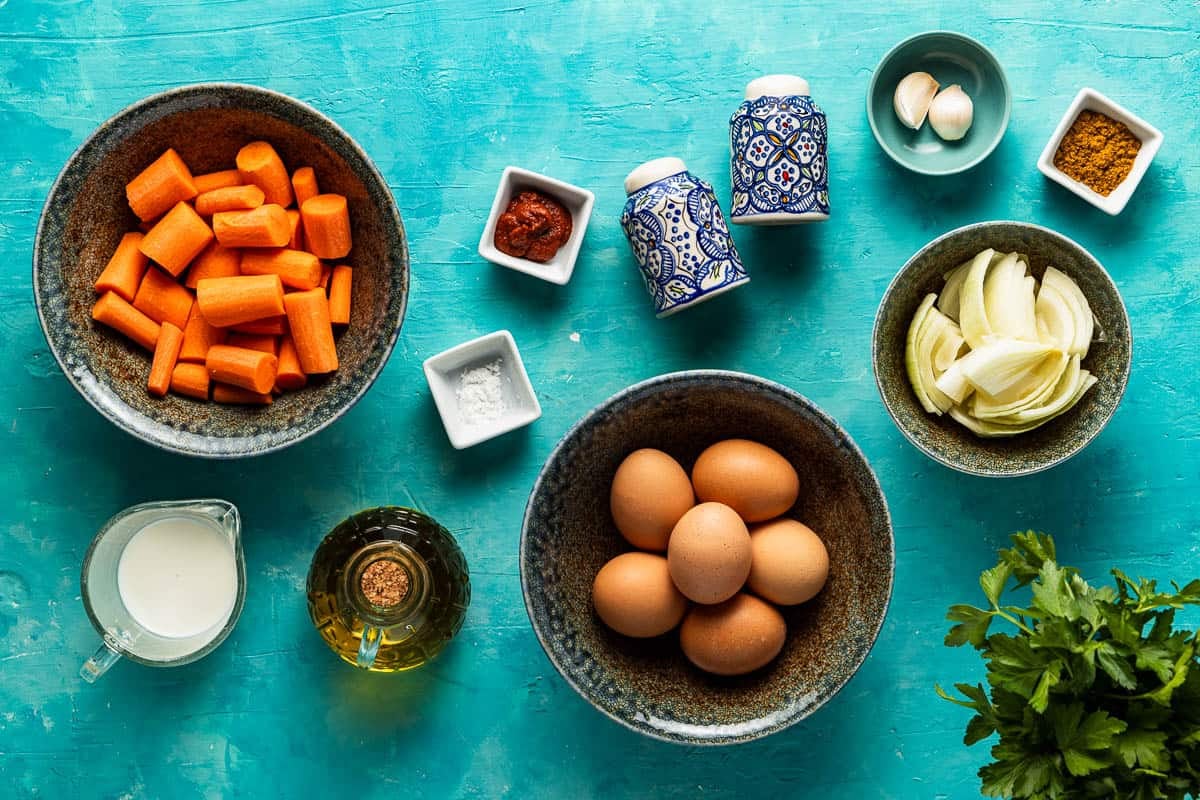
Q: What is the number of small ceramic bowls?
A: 4